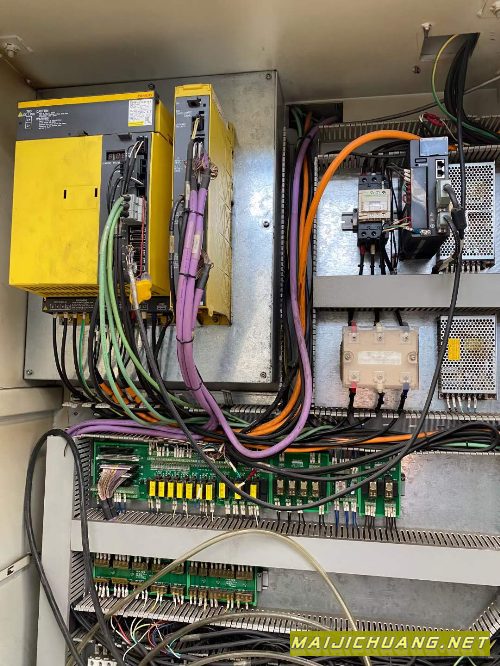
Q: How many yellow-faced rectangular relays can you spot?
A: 10